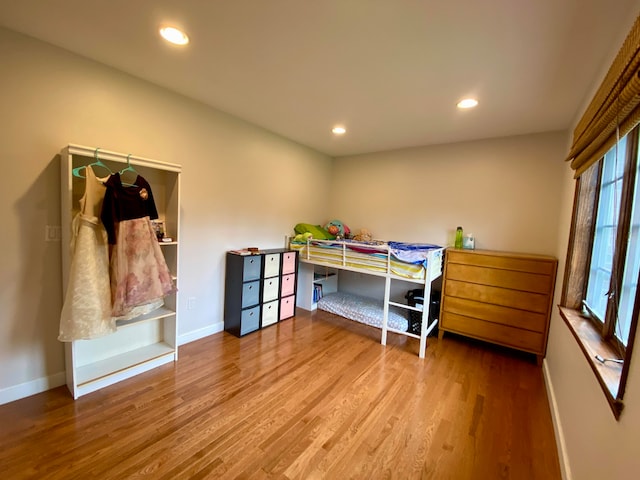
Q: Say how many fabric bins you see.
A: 9